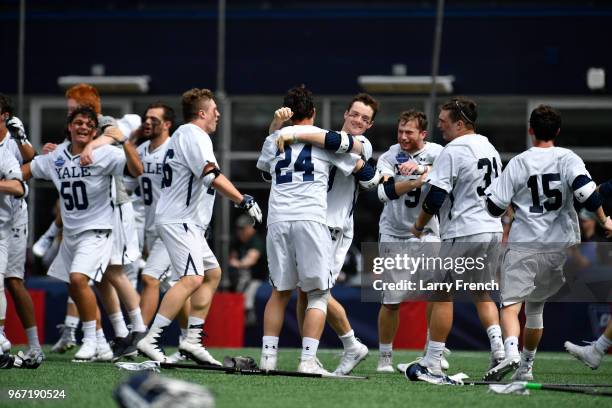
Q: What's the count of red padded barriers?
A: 3